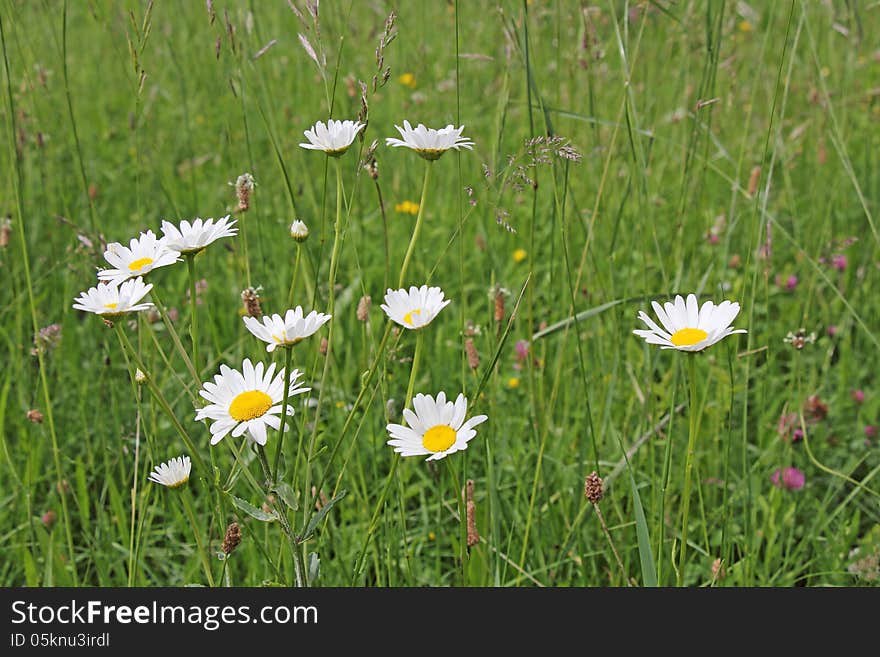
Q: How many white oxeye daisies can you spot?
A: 11